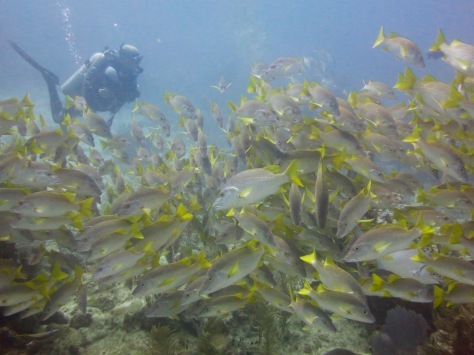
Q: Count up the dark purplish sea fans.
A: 1